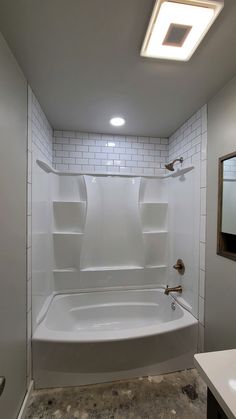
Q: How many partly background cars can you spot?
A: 0